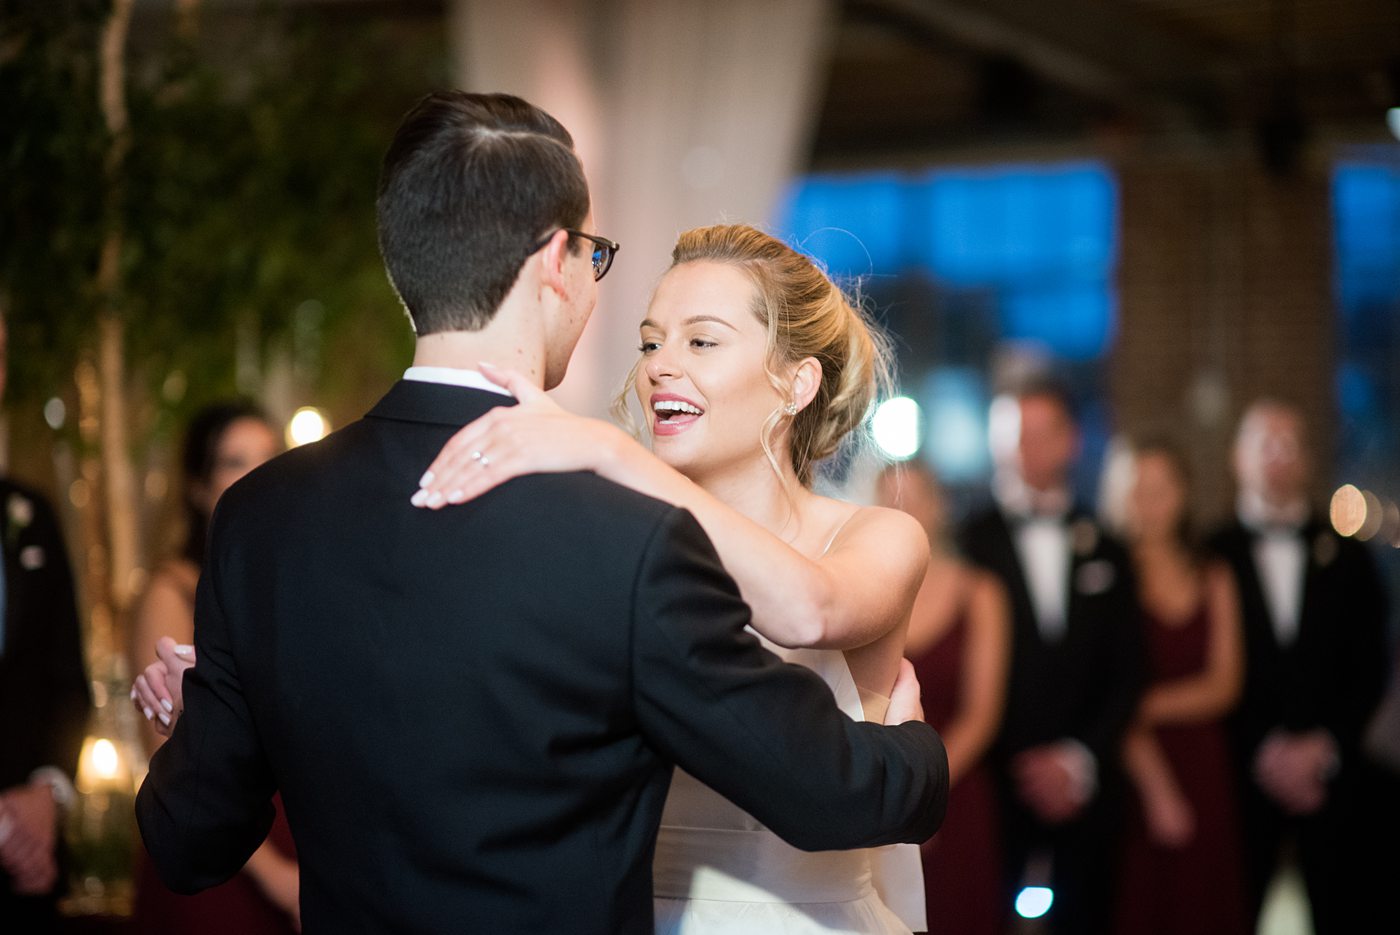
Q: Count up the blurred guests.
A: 6